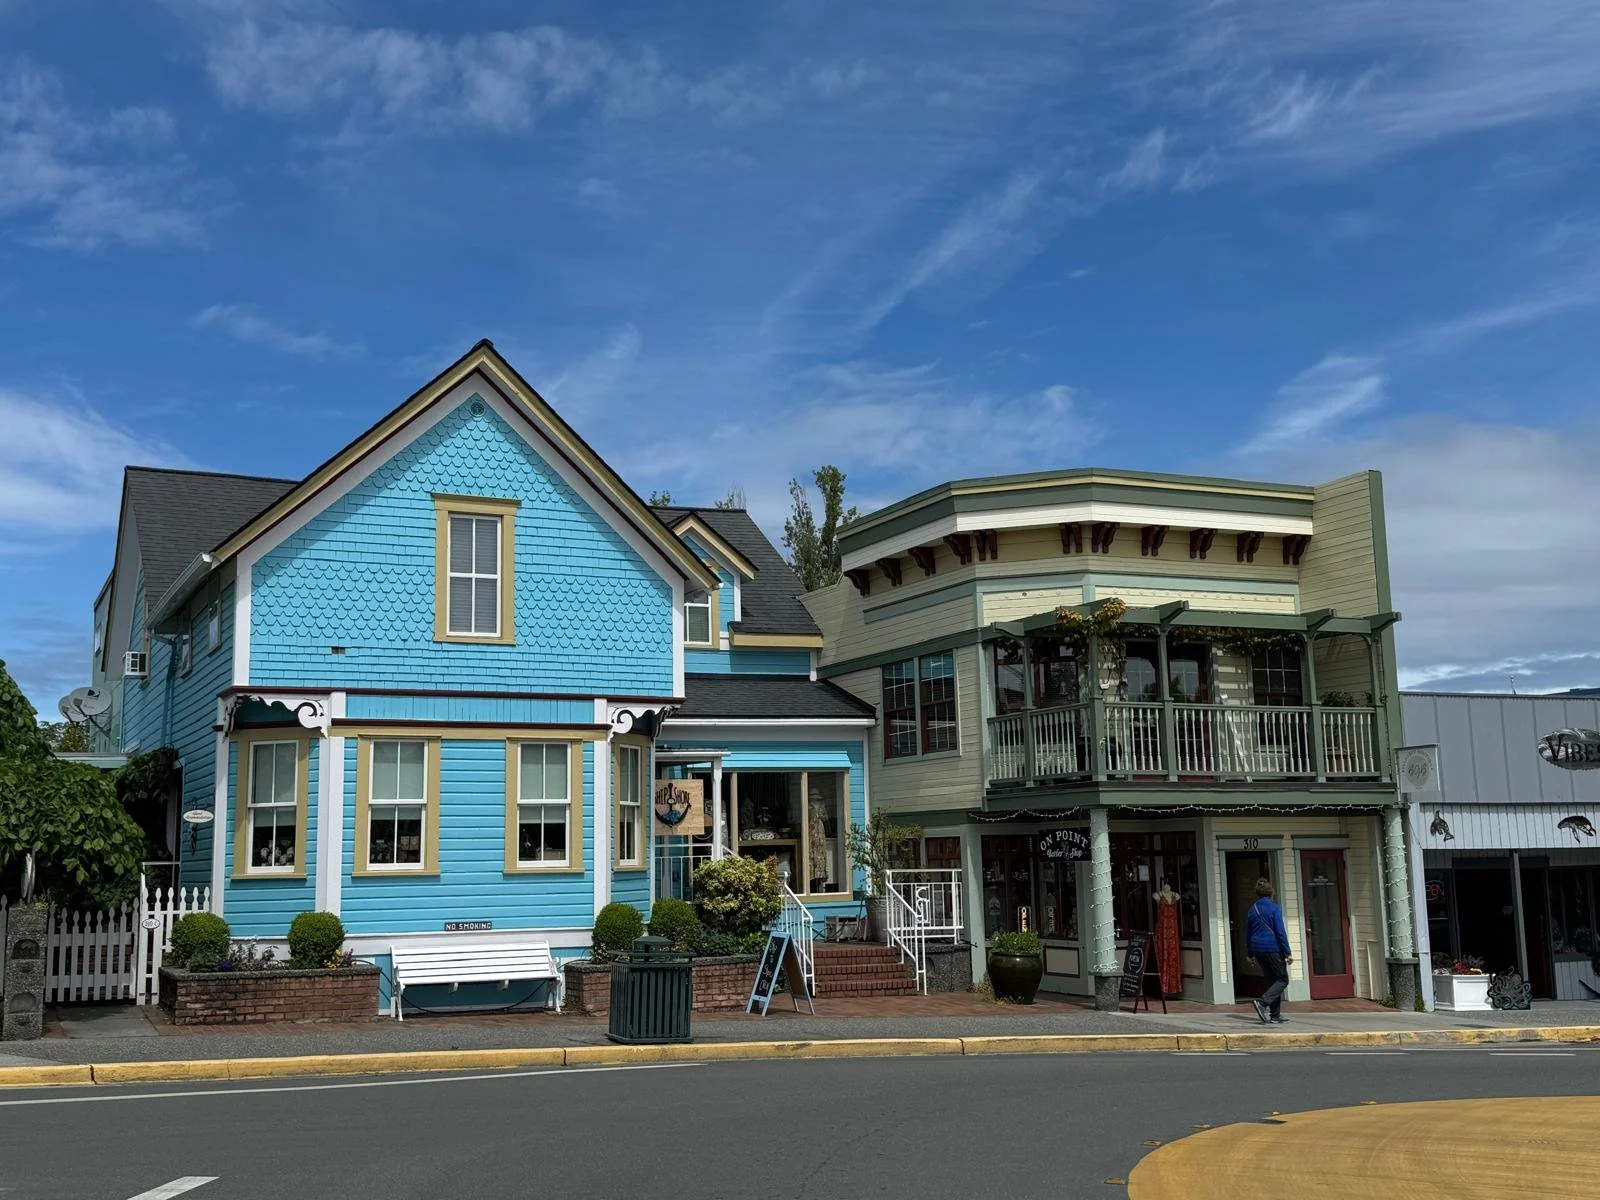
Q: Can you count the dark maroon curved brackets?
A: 11